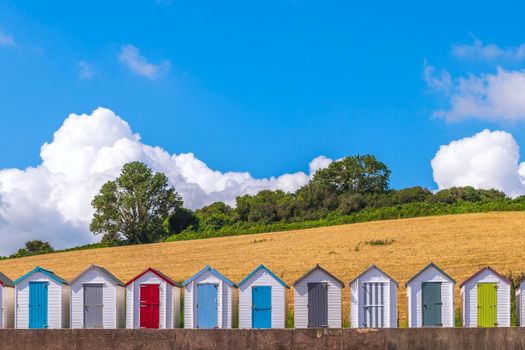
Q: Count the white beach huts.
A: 11